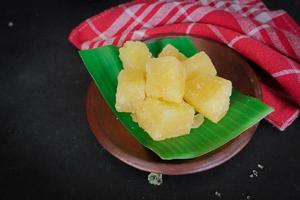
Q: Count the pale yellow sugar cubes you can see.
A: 7